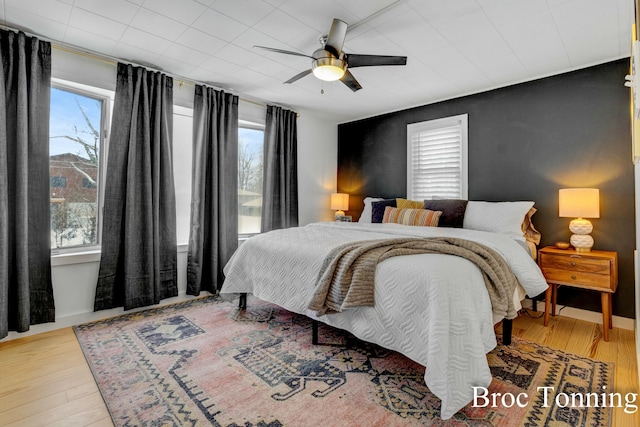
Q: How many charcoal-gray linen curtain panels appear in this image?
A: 4